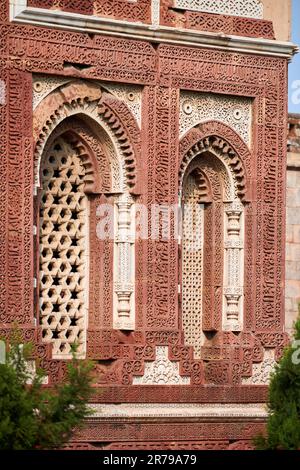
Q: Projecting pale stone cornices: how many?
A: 1